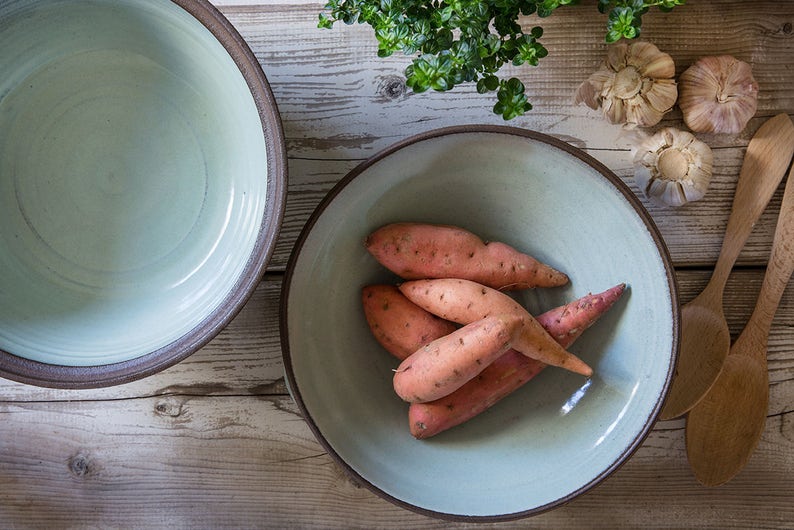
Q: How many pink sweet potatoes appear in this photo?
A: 5